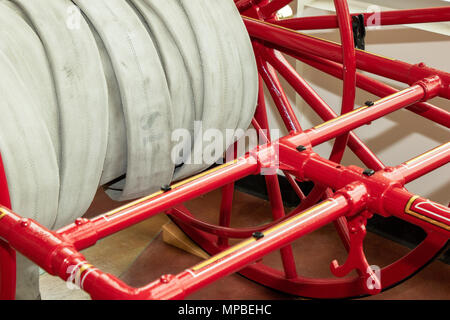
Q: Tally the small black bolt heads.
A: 5